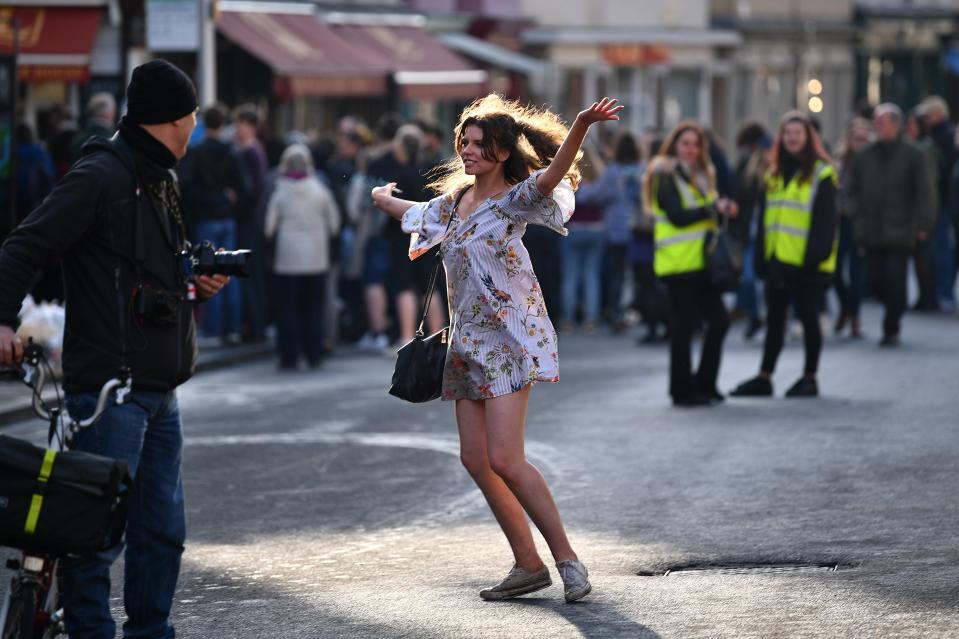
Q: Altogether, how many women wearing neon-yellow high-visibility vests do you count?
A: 2